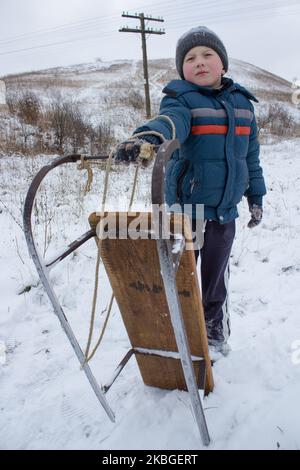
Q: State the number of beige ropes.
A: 1